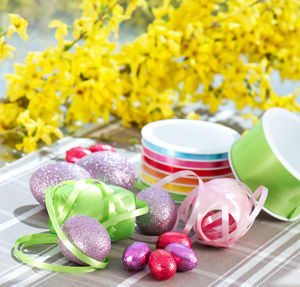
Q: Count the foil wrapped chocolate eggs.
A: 6